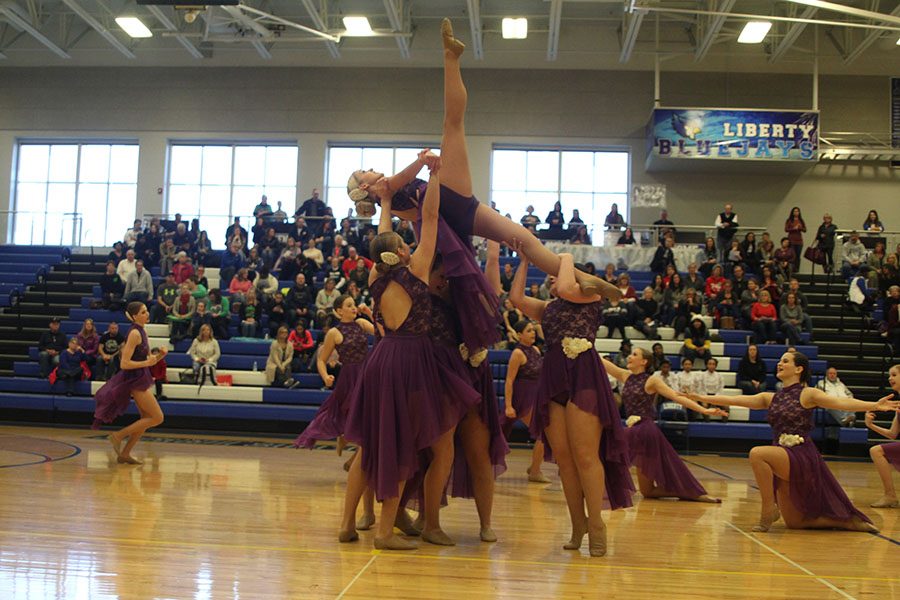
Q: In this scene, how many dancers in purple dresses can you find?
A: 11